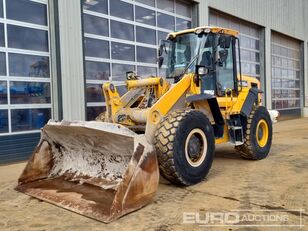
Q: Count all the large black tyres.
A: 2